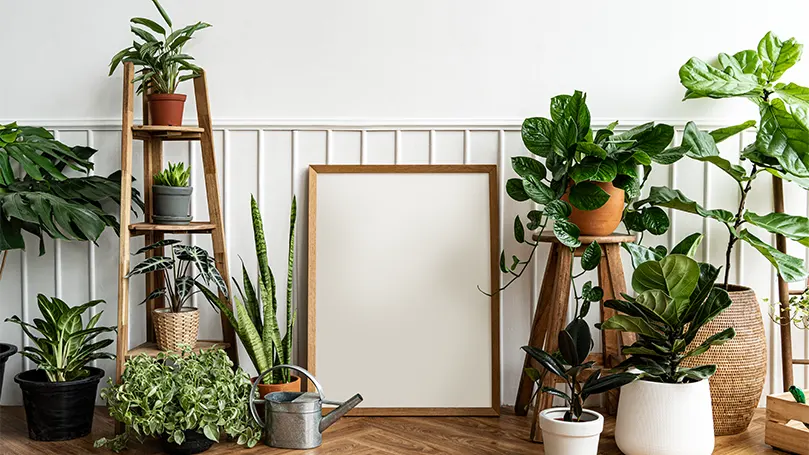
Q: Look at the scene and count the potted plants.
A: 11